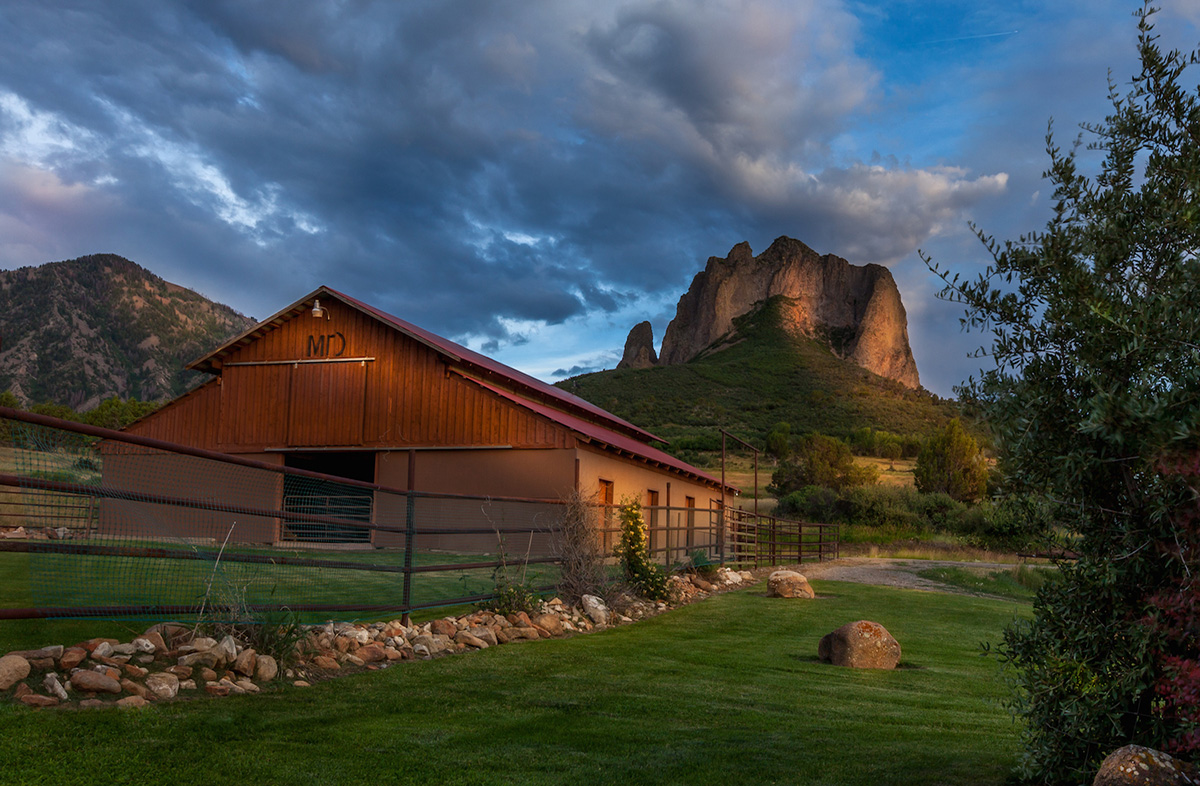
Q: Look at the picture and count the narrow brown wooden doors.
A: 4